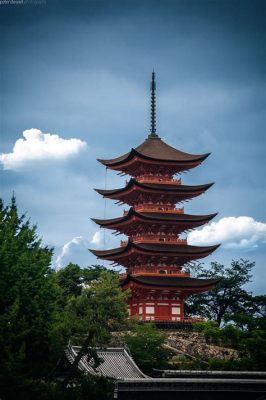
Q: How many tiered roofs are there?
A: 5